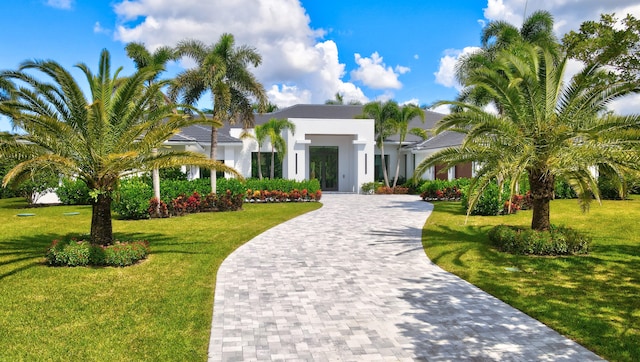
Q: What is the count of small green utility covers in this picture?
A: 3